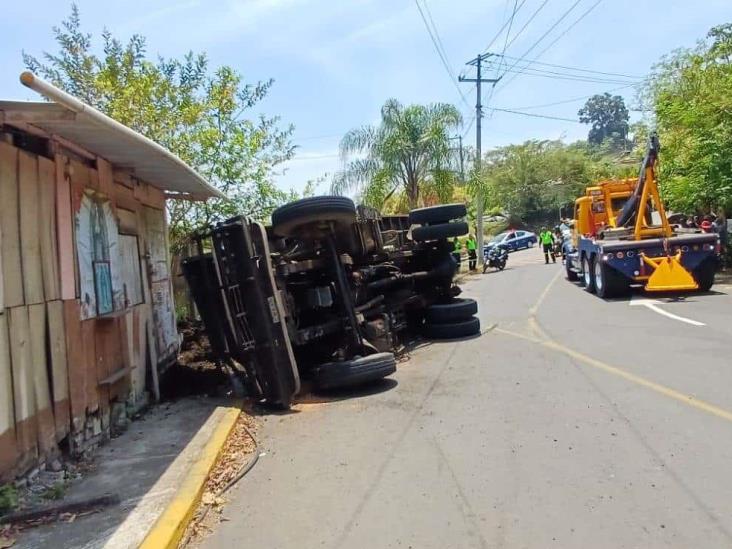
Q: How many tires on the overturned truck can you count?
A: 6